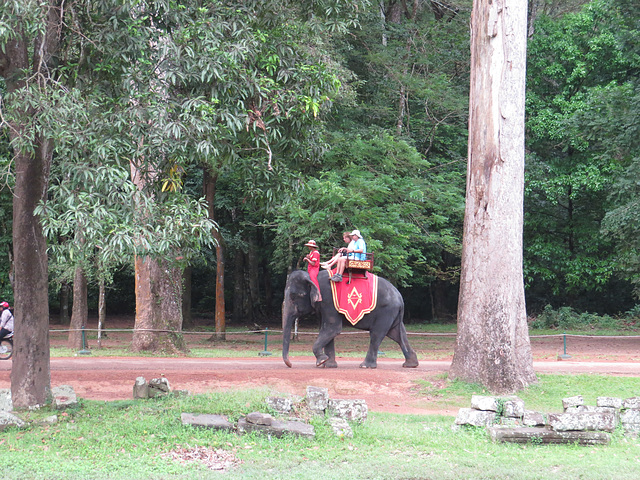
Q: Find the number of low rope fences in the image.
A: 1